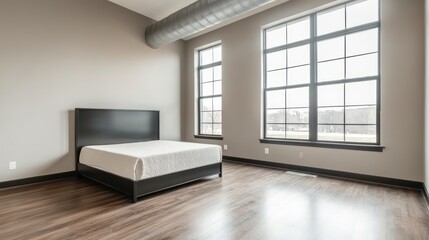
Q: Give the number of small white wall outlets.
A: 3